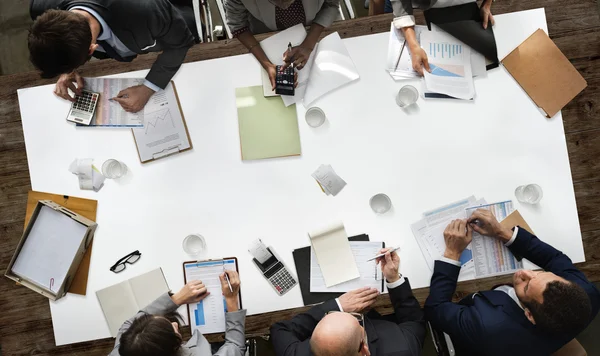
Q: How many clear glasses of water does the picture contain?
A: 6